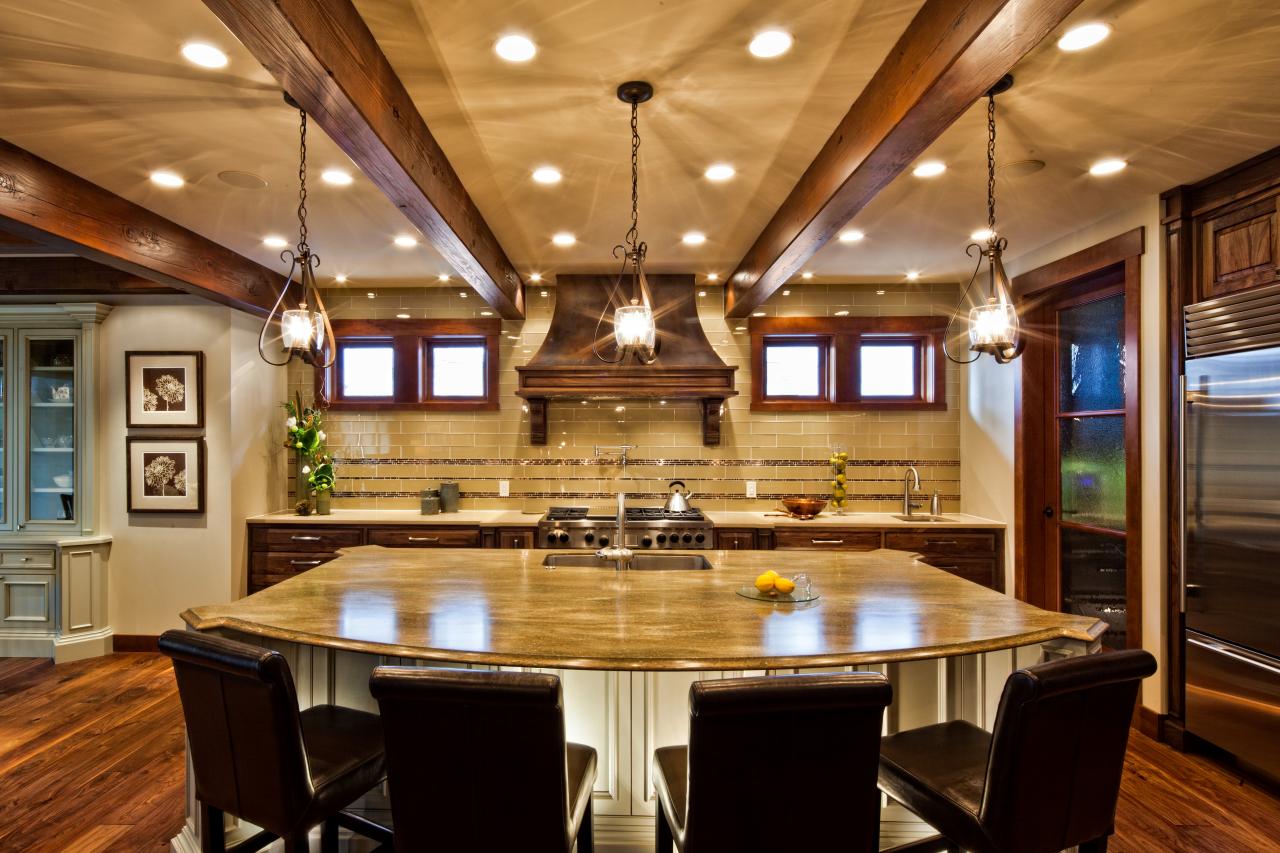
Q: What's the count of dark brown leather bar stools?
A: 4